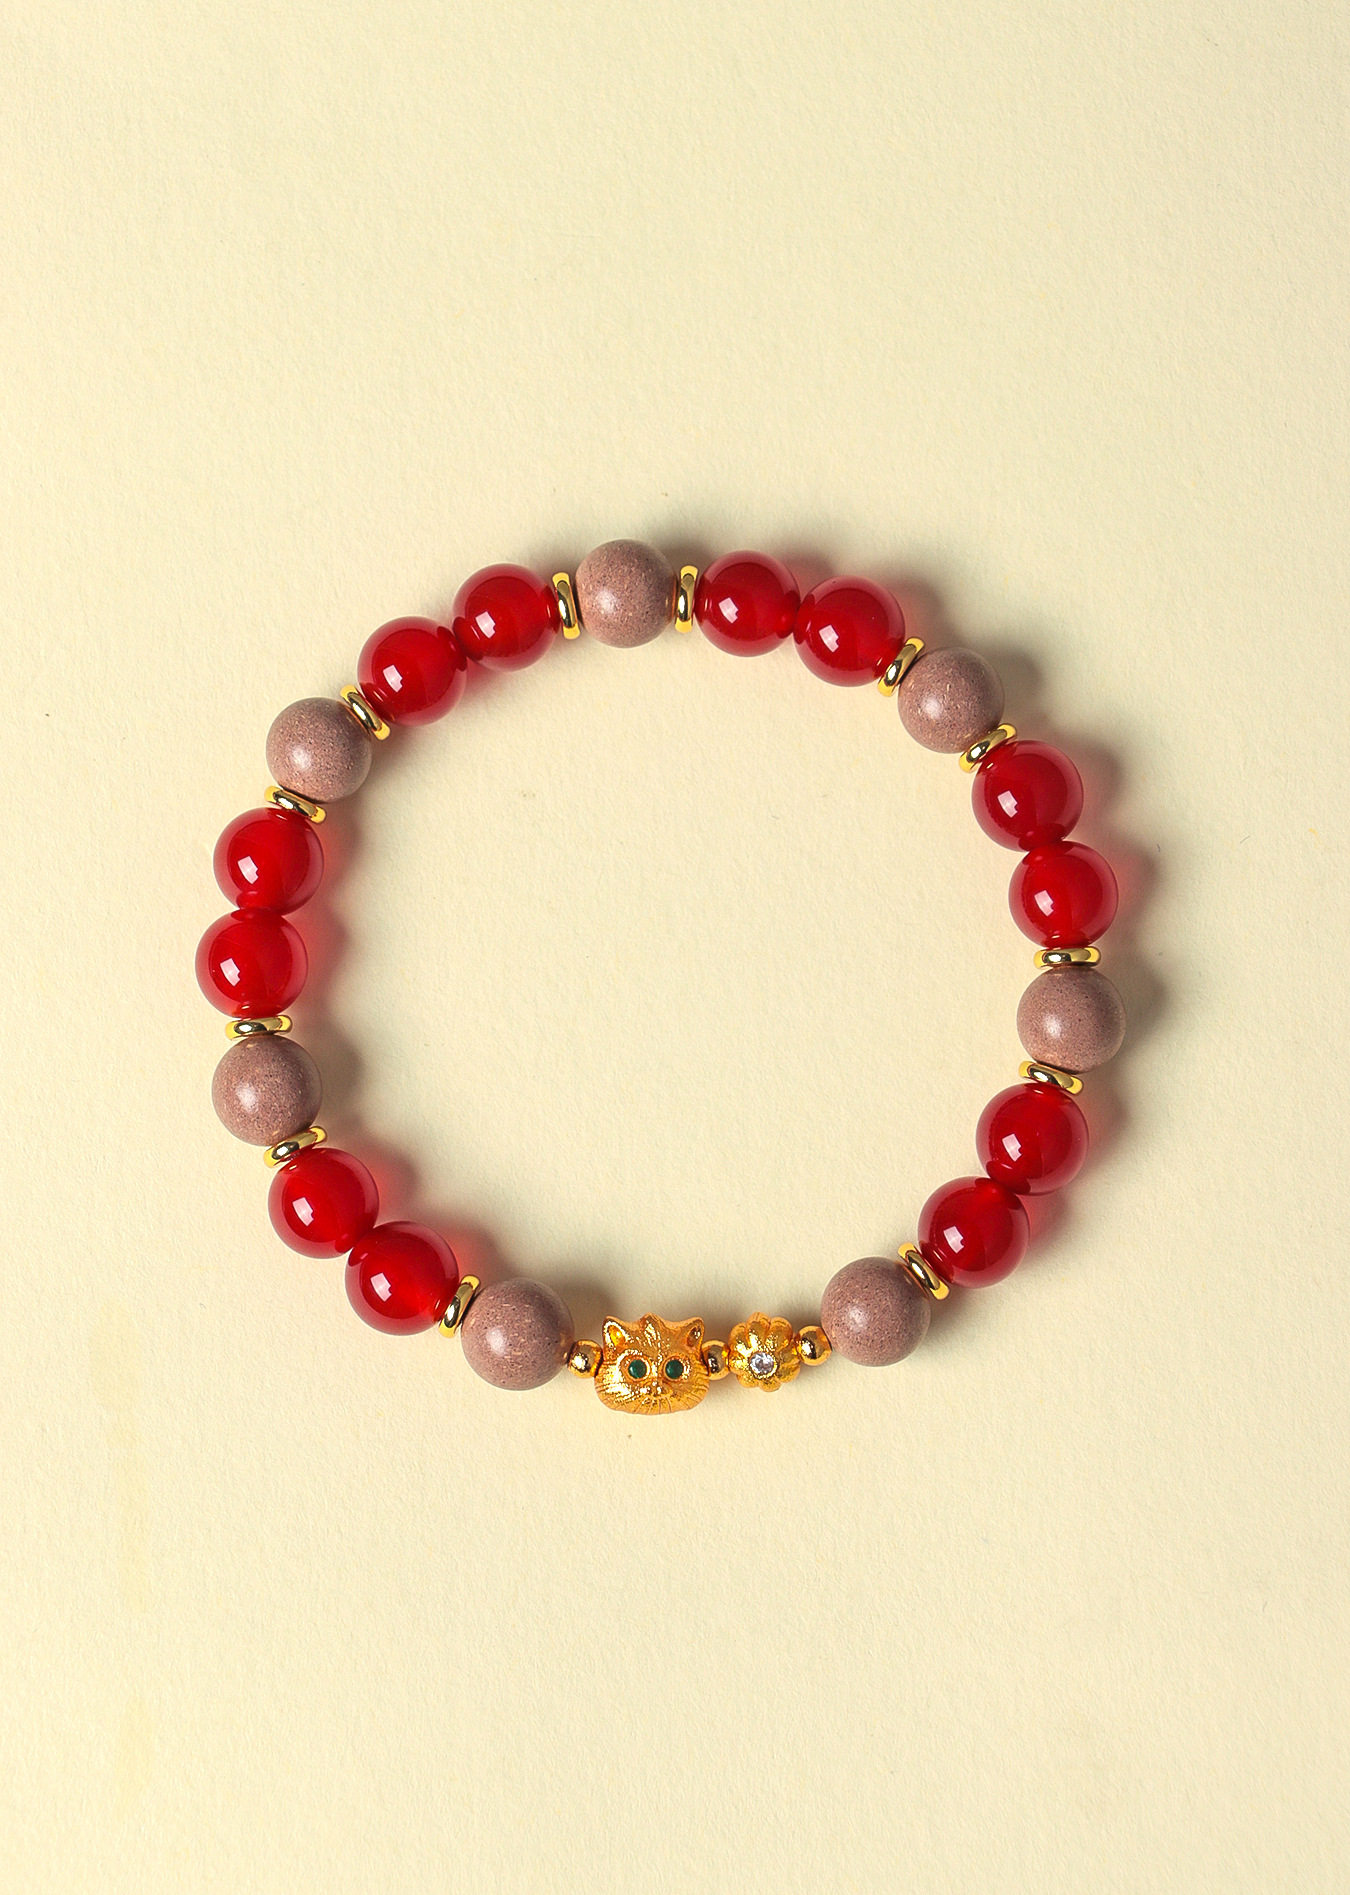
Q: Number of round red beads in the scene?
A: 12